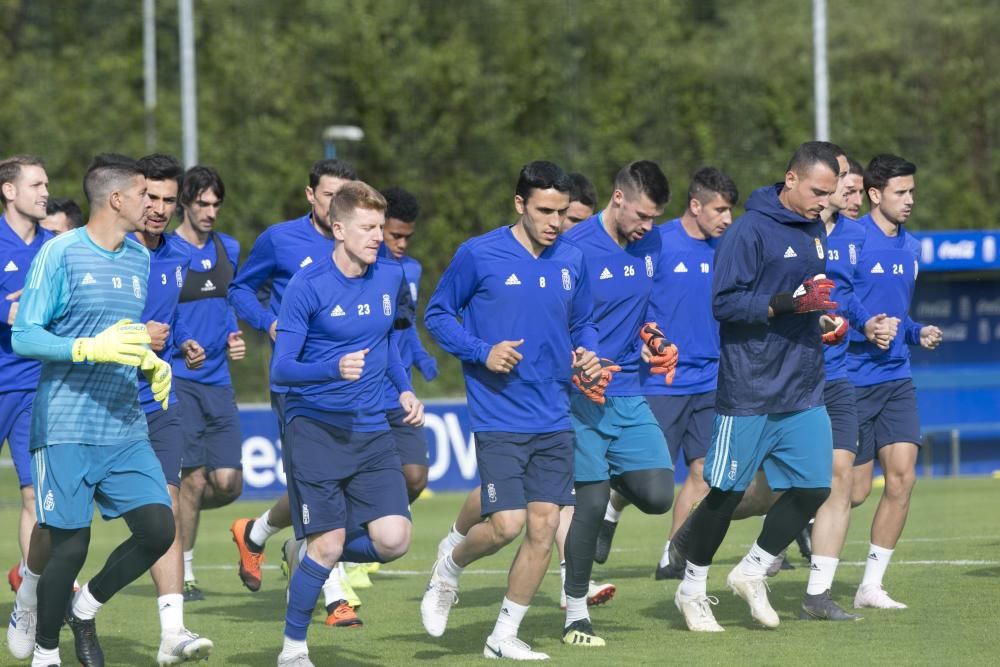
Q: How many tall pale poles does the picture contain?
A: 3